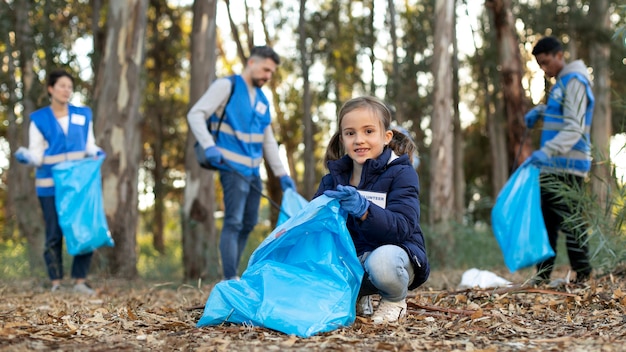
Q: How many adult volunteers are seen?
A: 3